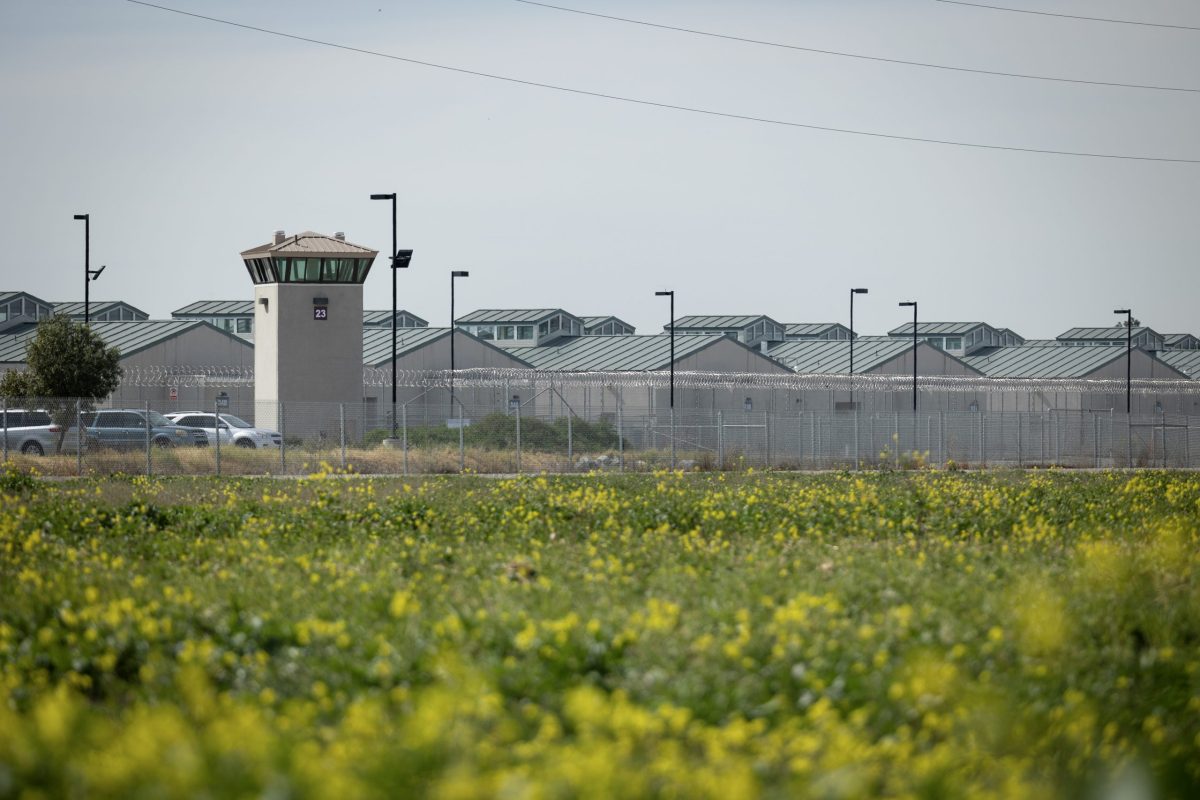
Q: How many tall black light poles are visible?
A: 7